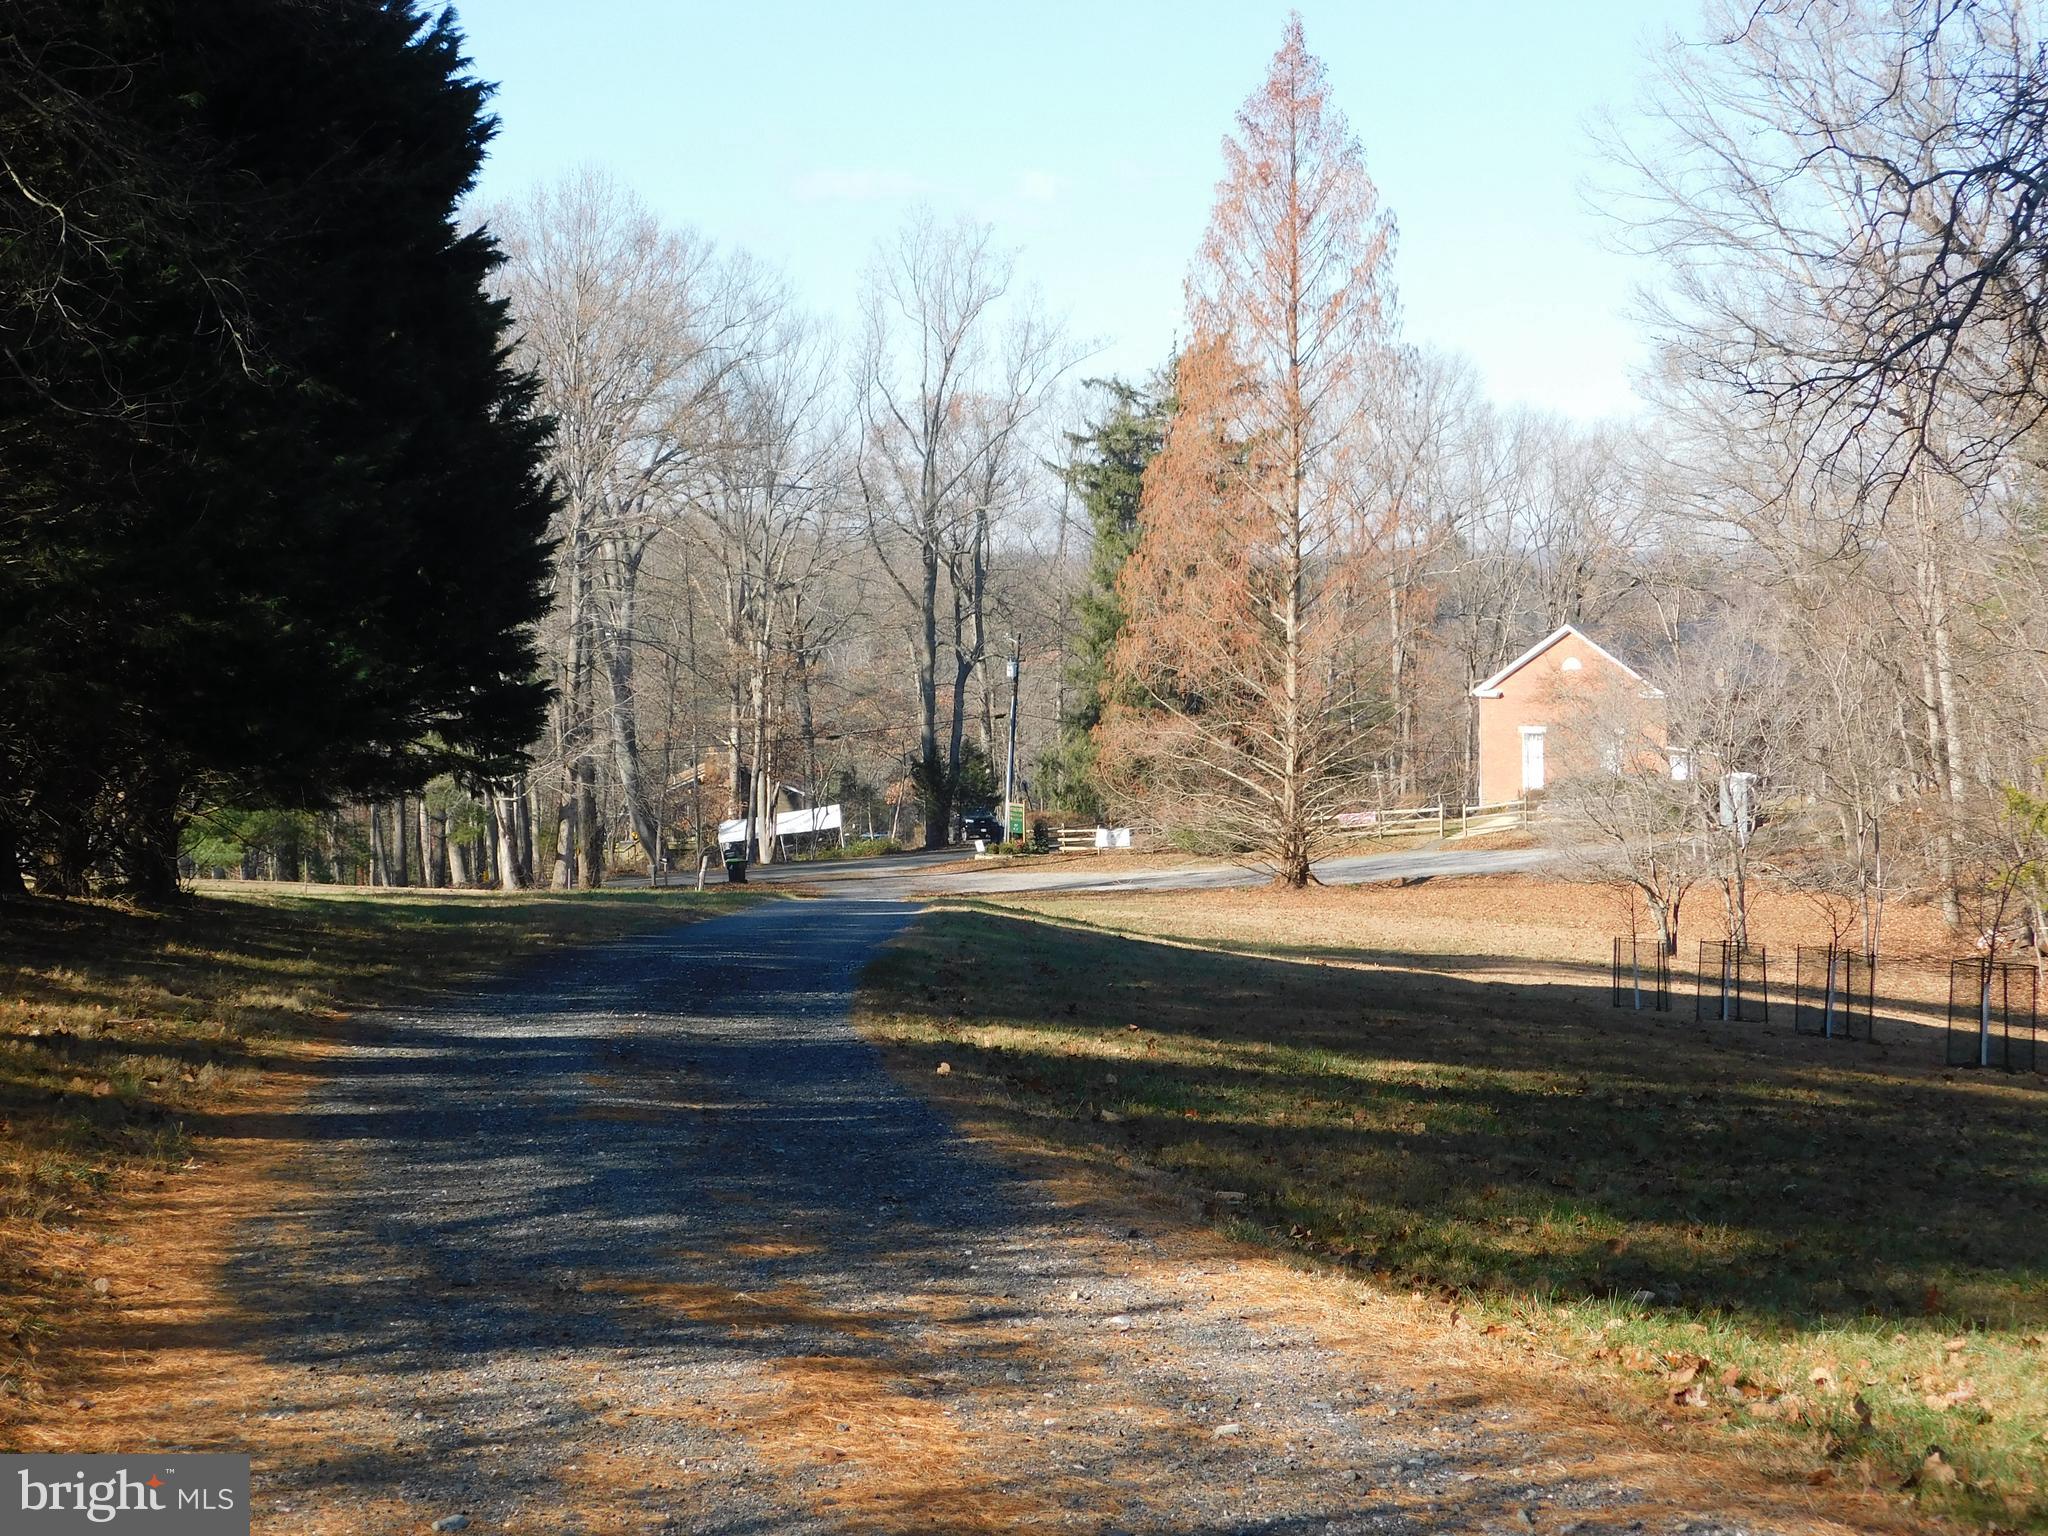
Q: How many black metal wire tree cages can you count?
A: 4